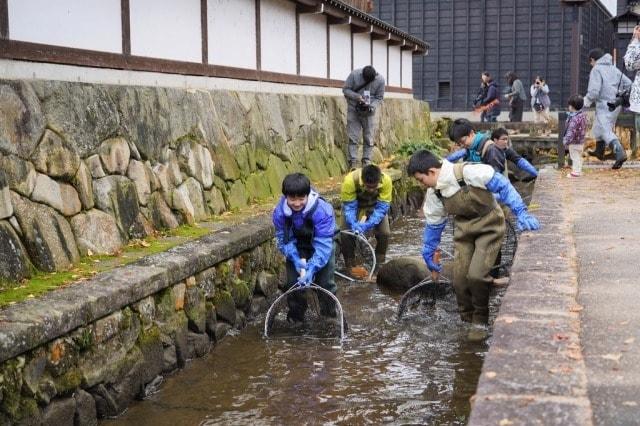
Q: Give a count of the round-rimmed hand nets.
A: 4